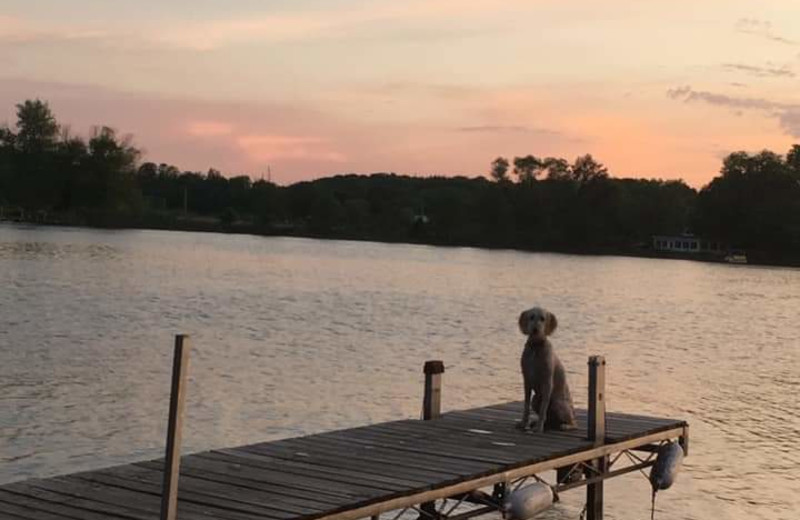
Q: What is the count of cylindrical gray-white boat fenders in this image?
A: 2